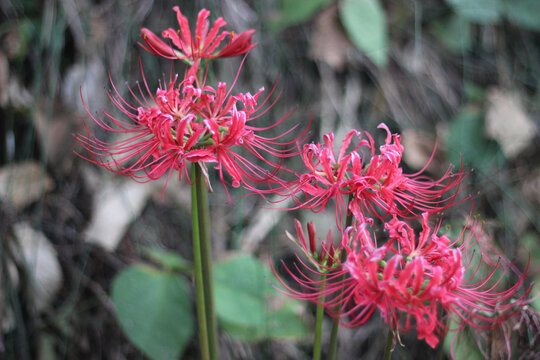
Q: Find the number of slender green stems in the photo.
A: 5